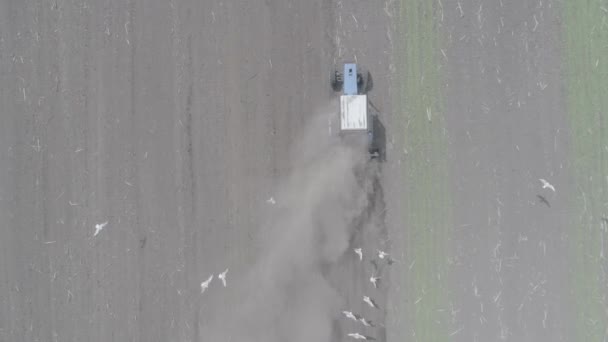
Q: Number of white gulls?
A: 12